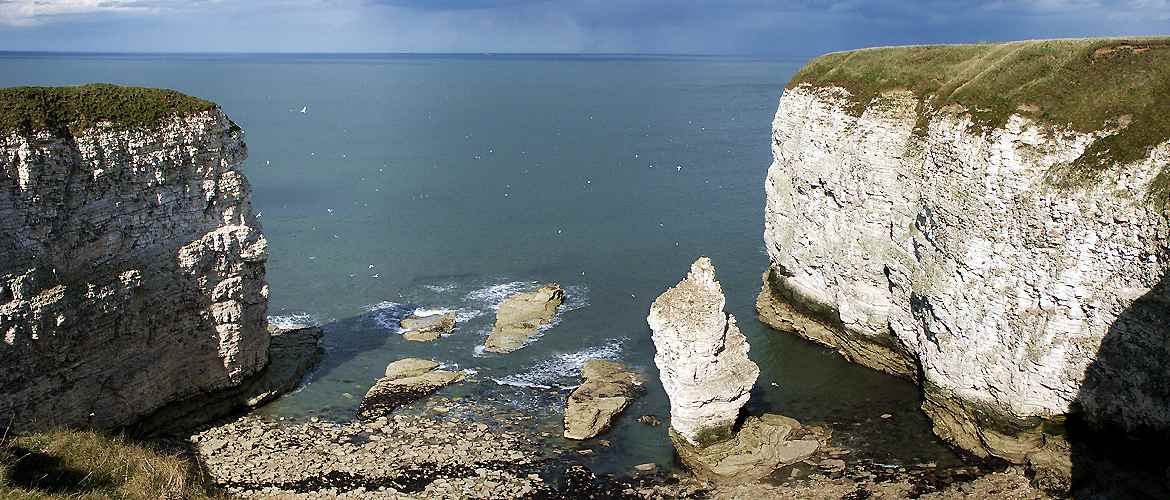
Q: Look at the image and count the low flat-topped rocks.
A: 4